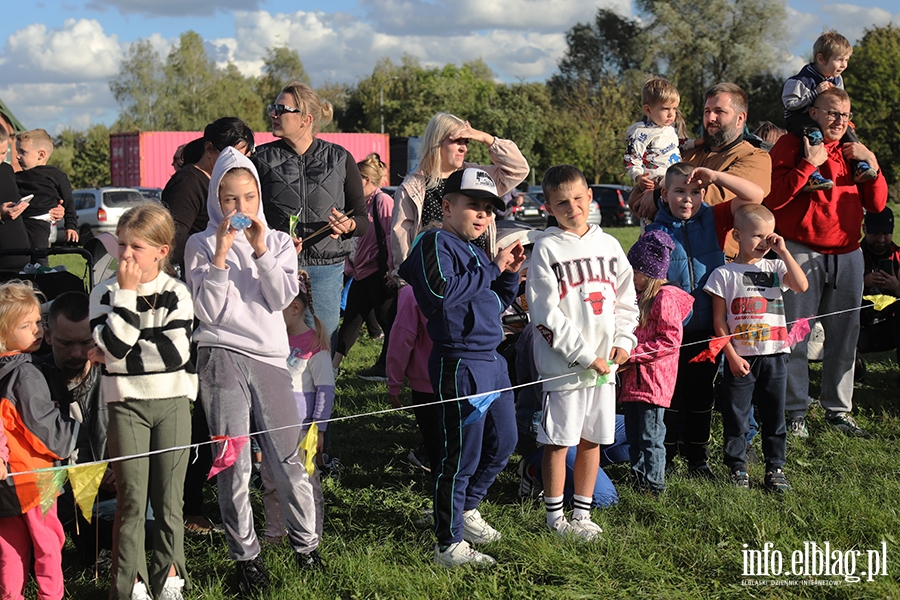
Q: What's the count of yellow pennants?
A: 3